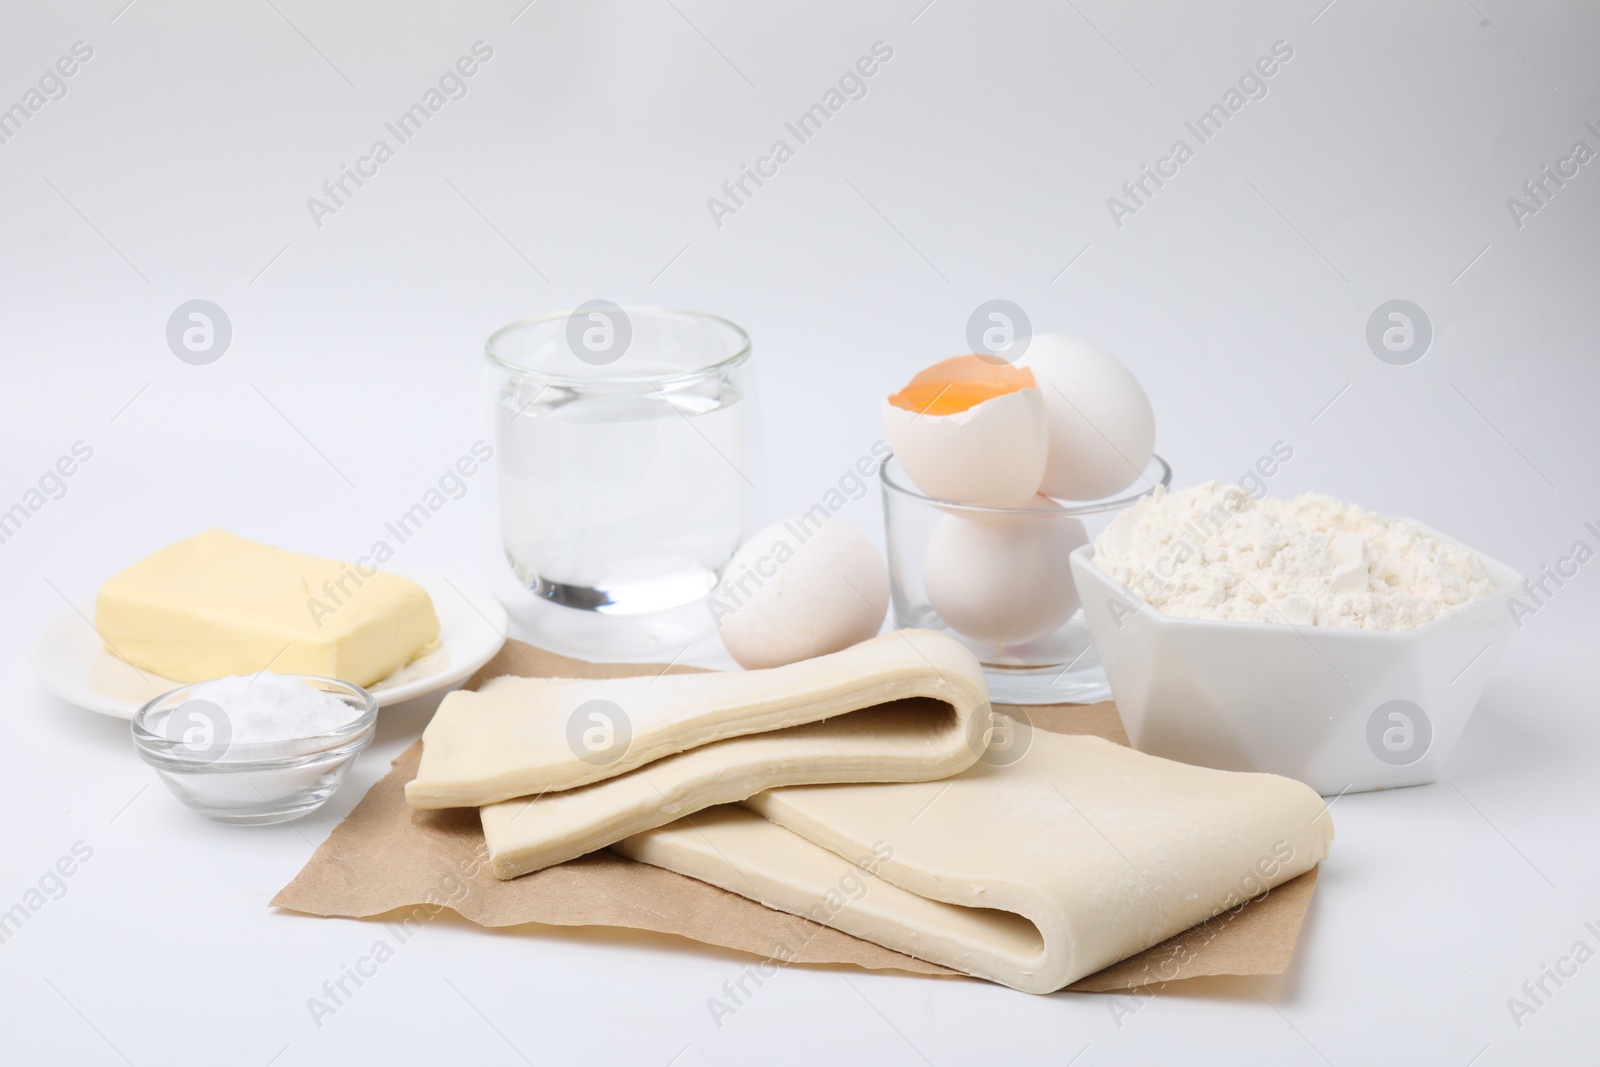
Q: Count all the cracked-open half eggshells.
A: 1